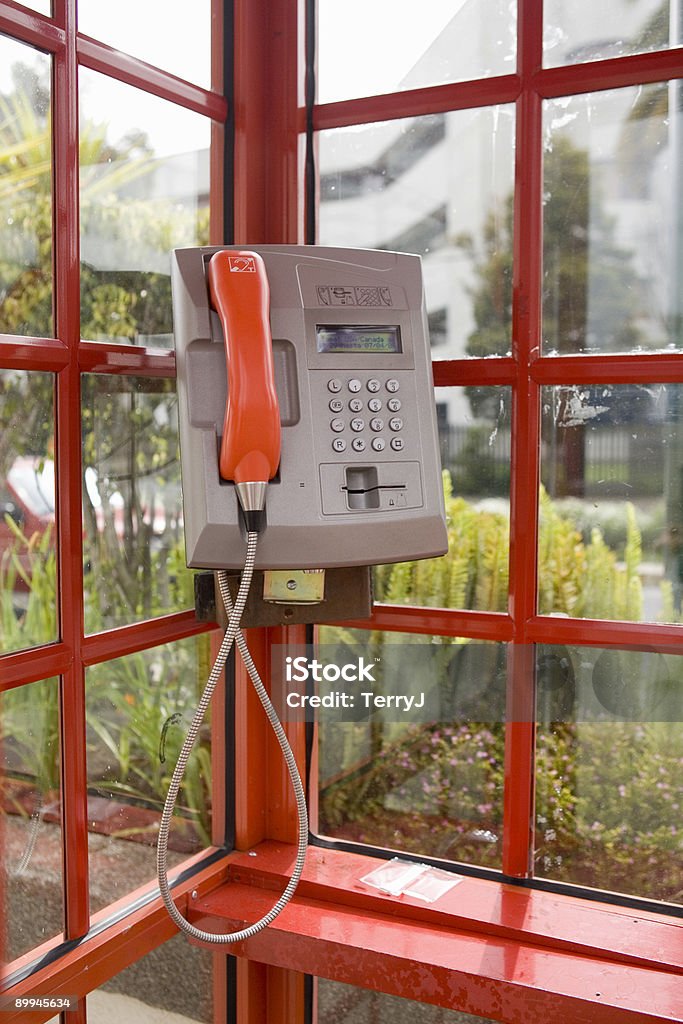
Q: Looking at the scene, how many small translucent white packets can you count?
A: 2